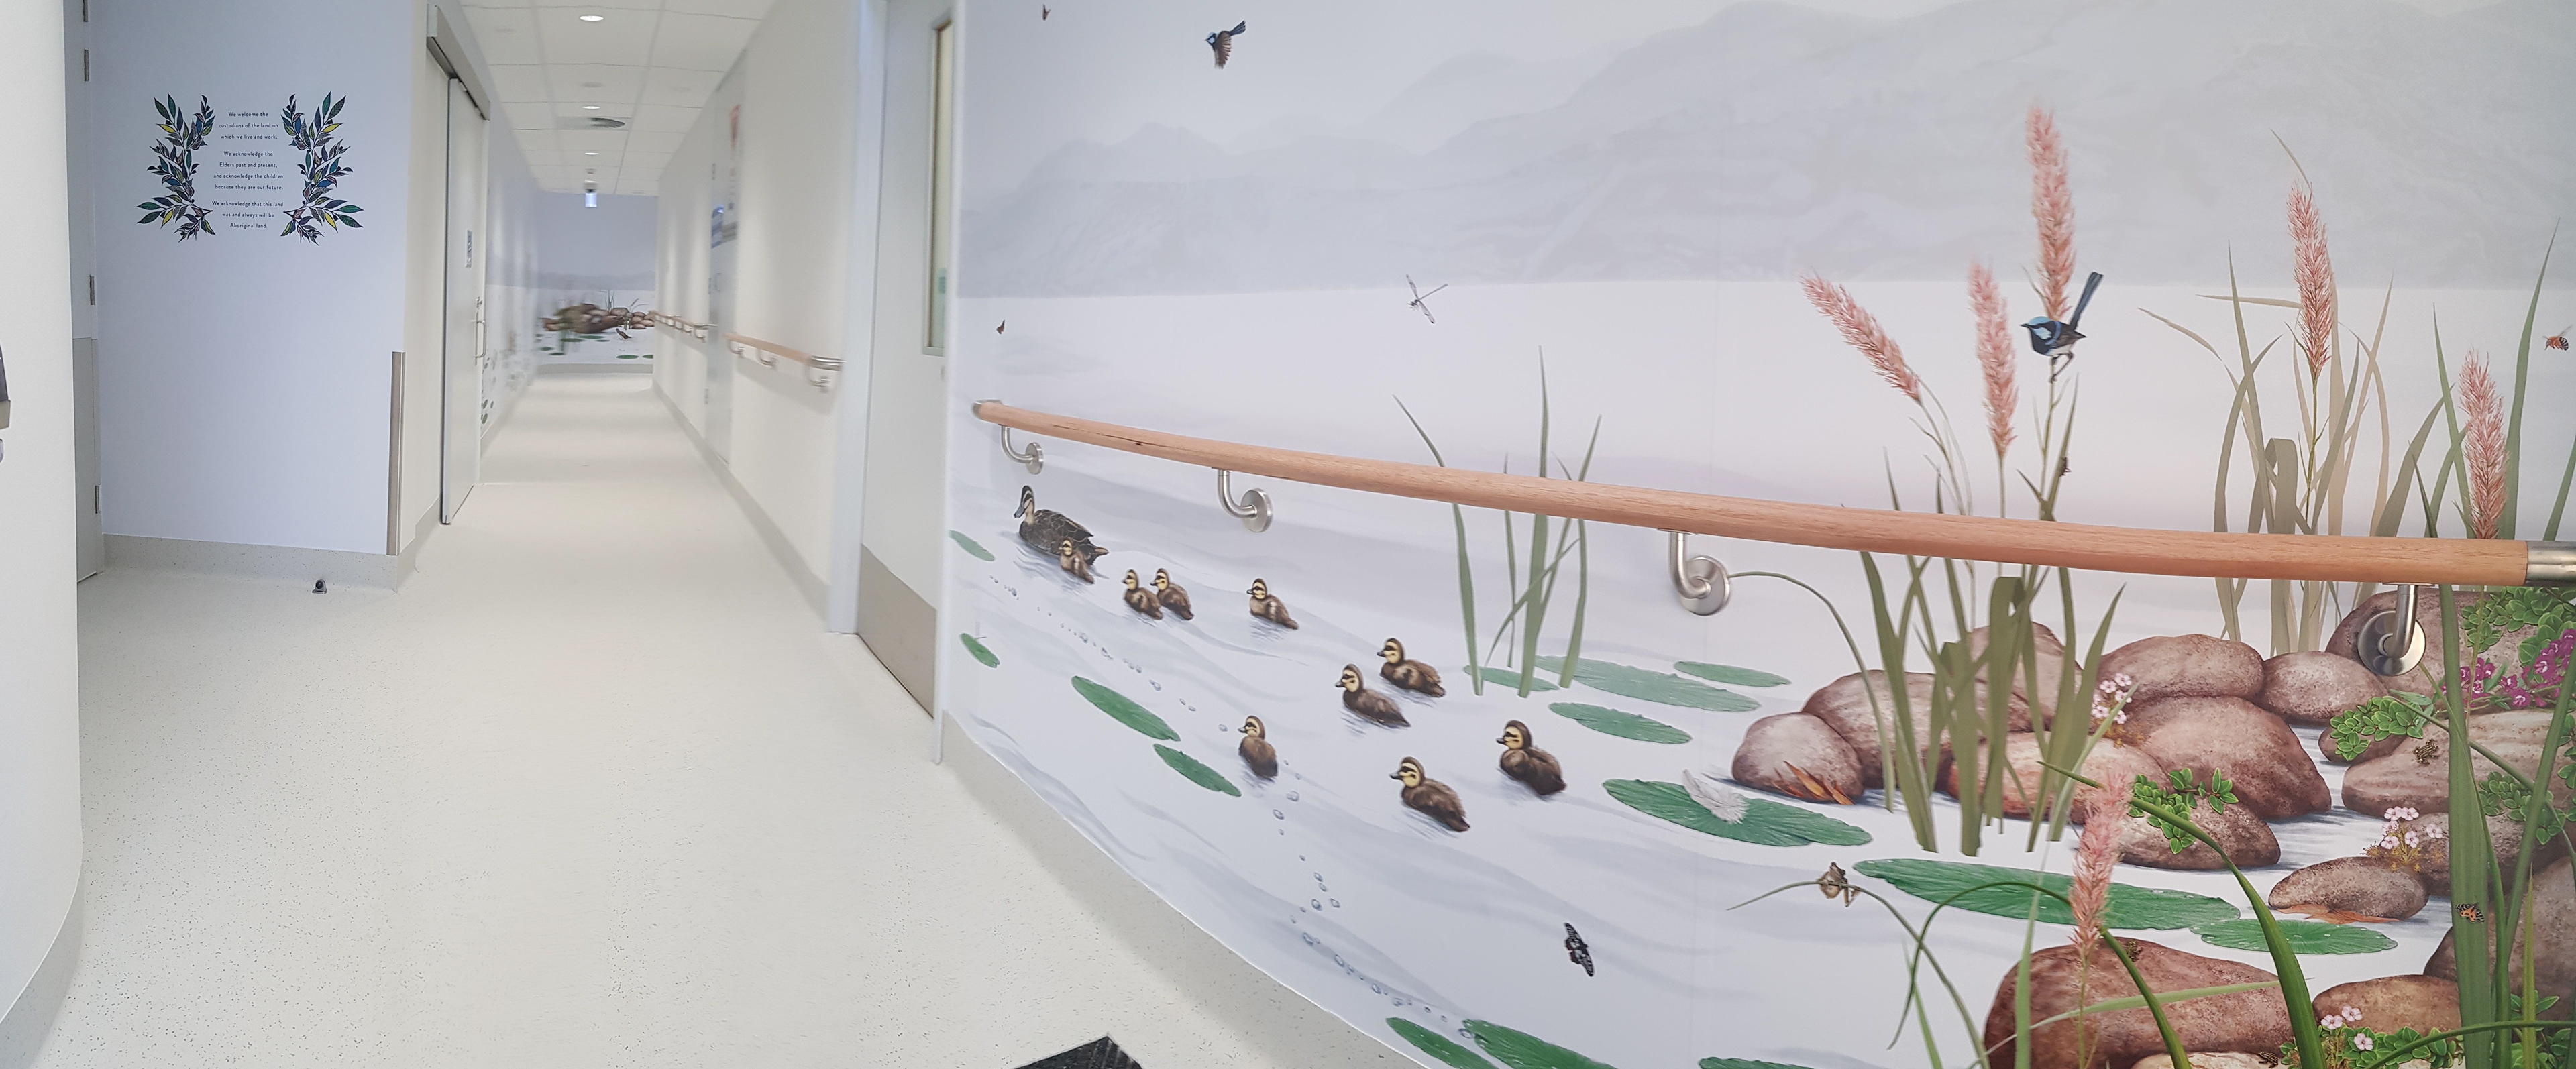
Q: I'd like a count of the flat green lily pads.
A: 14